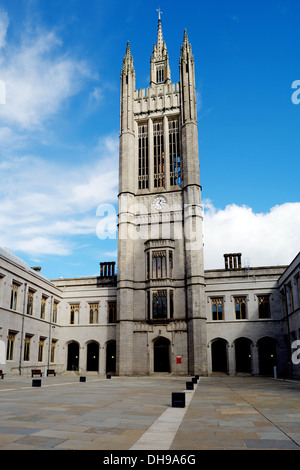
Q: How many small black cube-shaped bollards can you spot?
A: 7